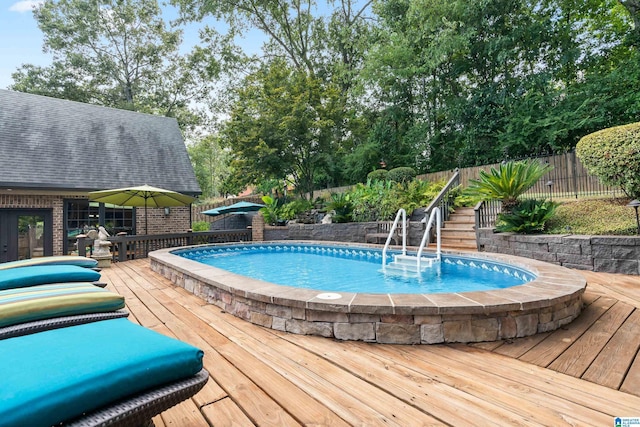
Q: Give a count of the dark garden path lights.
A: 2